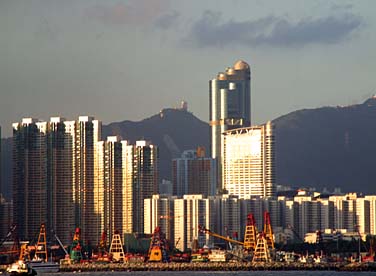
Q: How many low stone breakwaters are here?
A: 1